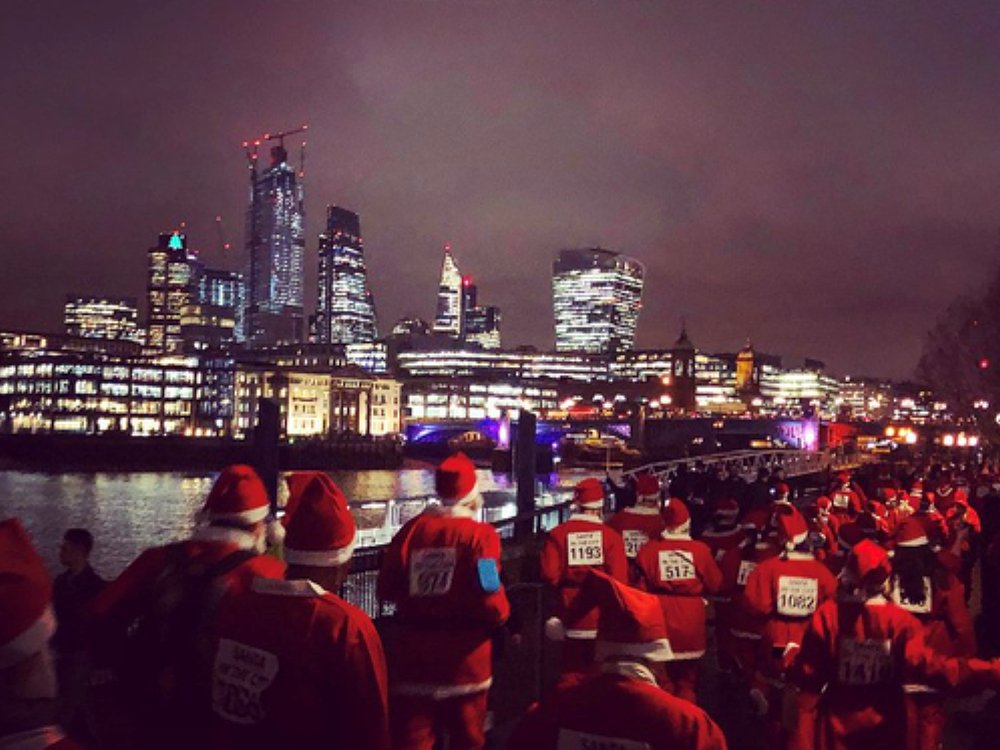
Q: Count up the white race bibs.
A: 11